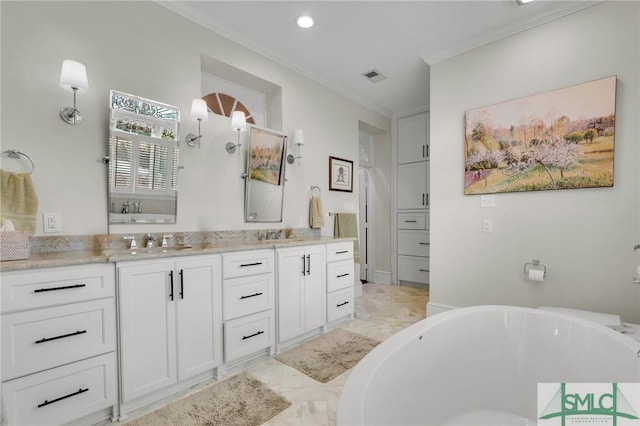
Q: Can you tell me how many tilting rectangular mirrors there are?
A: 2